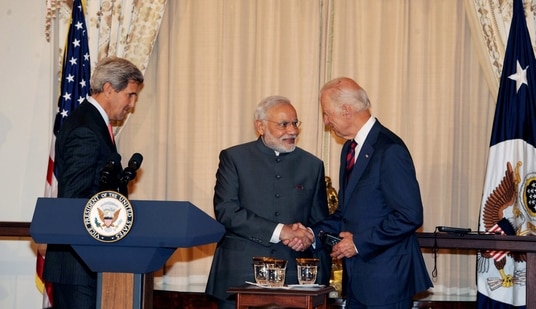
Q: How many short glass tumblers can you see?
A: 3